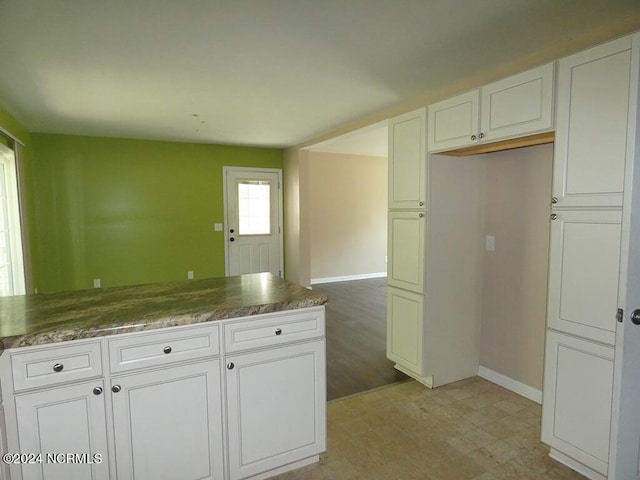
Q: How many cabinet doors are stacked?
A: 6